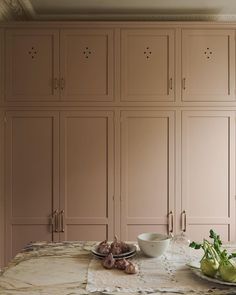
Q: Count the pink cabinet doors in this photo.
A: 8